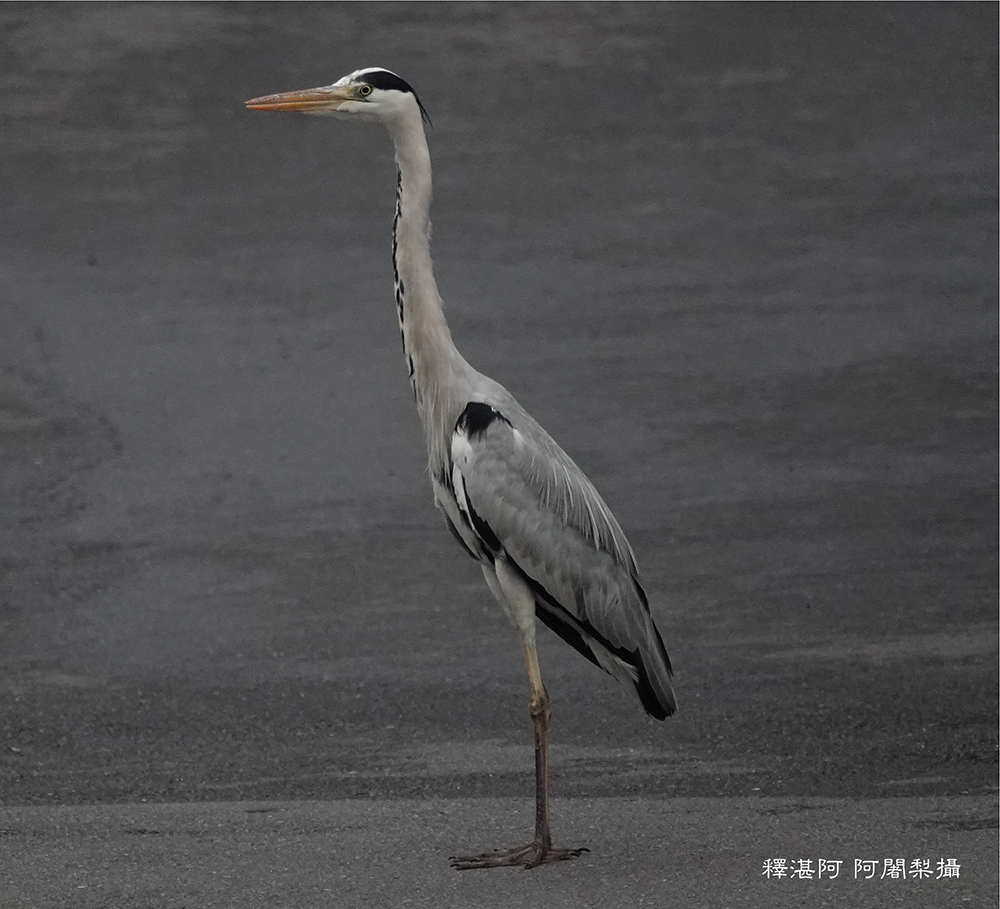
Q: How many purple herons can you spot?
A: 0